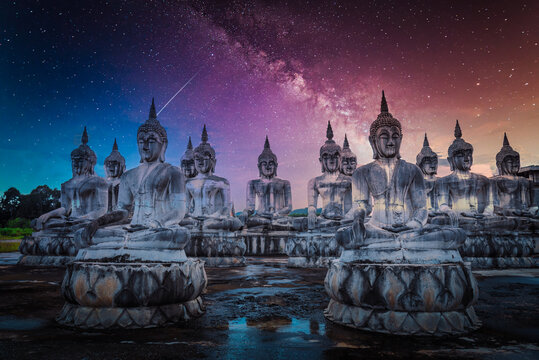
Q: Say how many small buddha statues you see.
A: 10